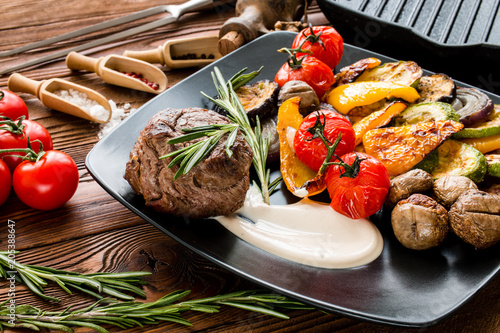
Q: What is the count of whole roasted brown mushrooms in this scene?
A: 5